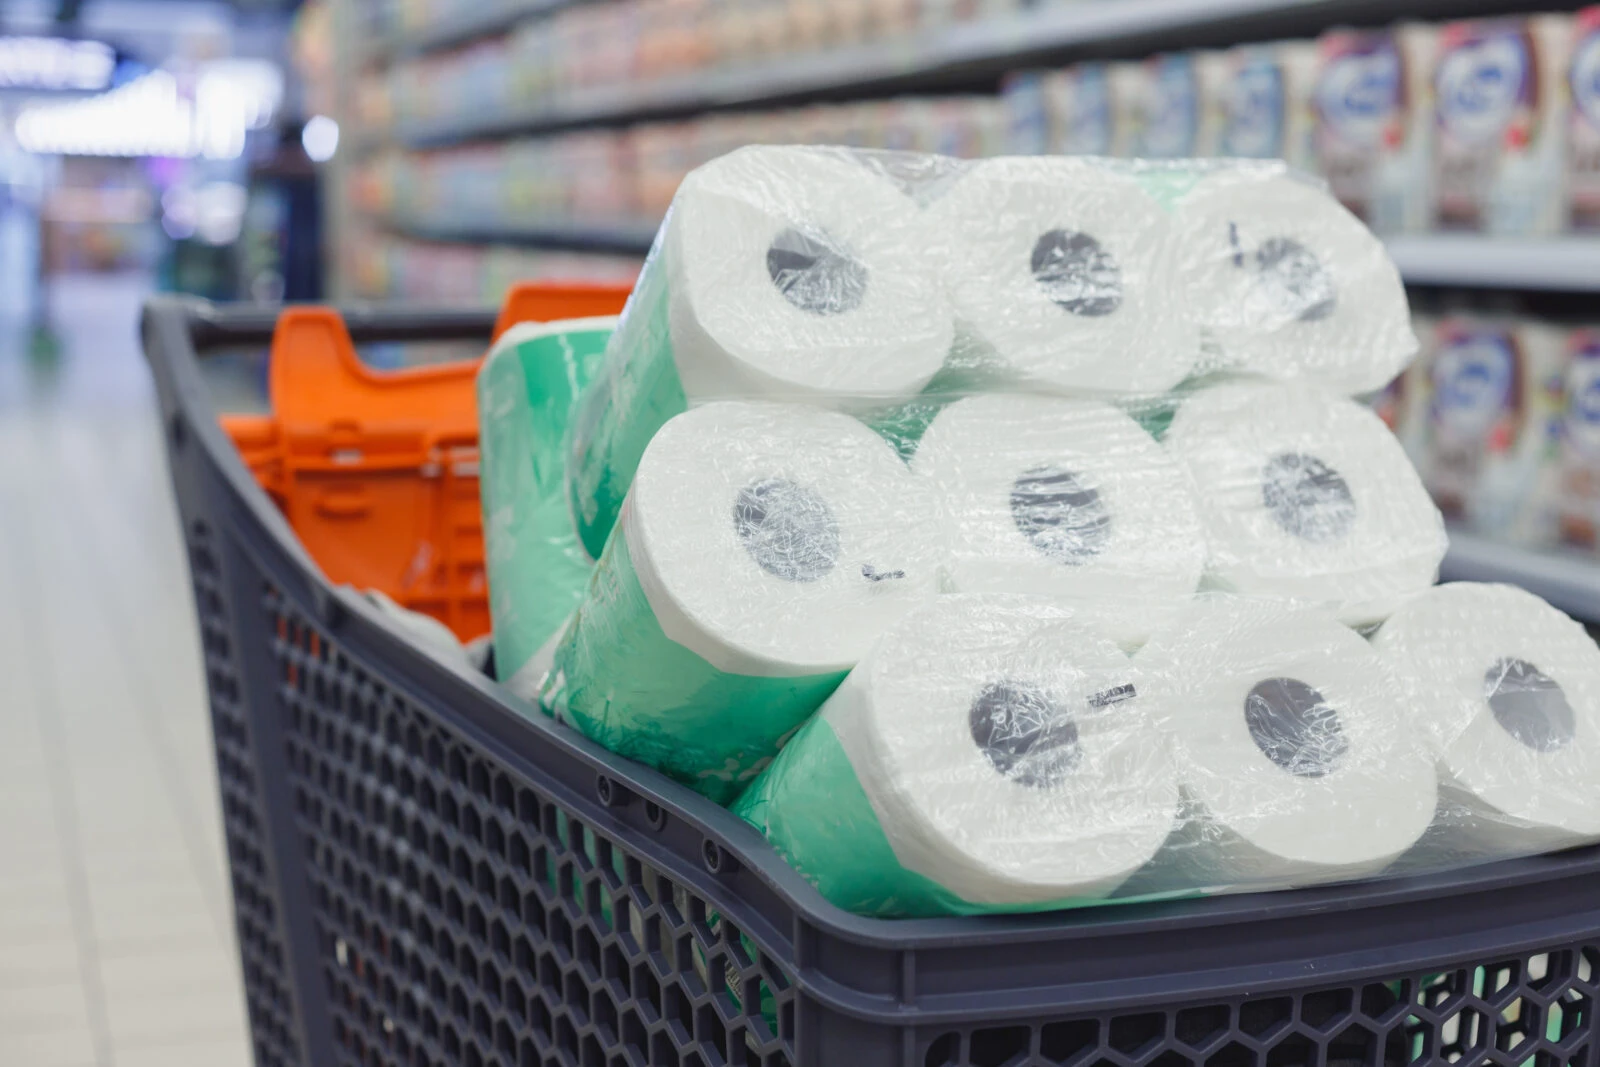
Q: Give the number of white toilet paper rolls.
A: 9